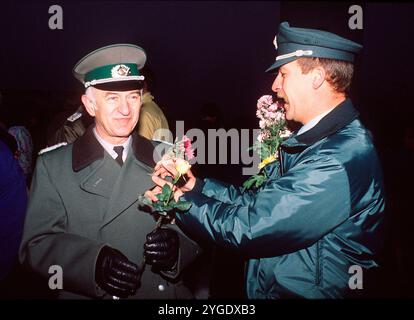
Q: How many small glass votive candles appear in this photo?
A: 0